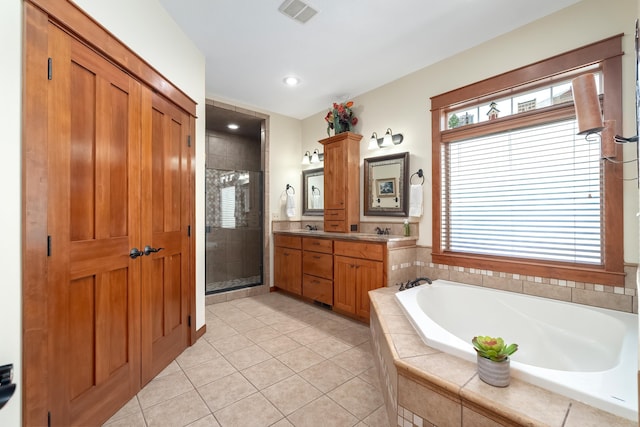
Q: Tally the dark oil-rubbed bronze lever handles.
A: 2